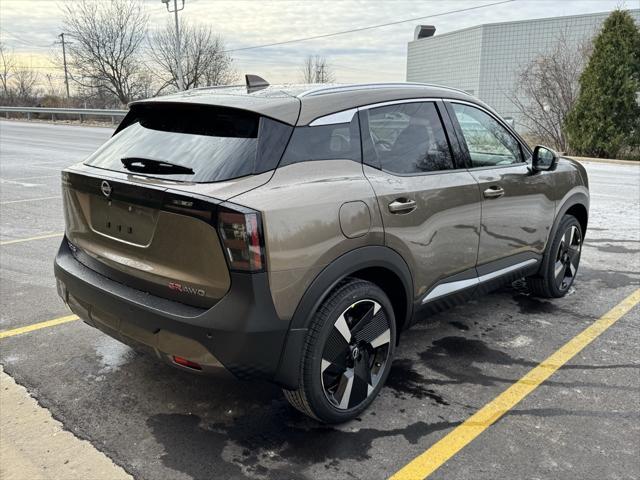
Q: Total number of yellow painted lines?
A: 3